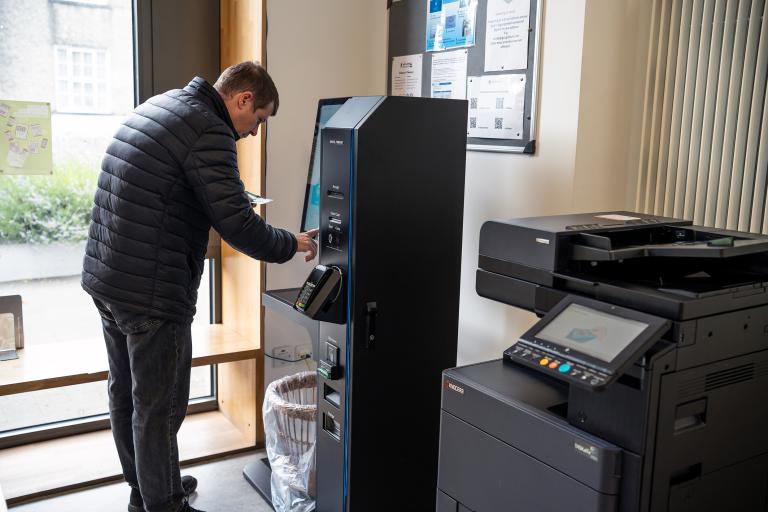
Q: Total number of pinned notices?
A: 5